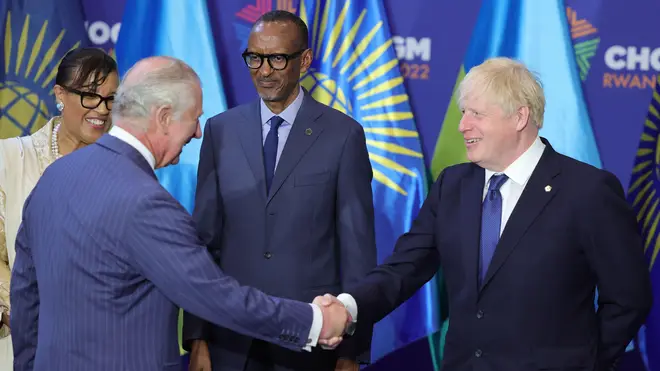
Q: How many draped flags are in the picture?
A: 5